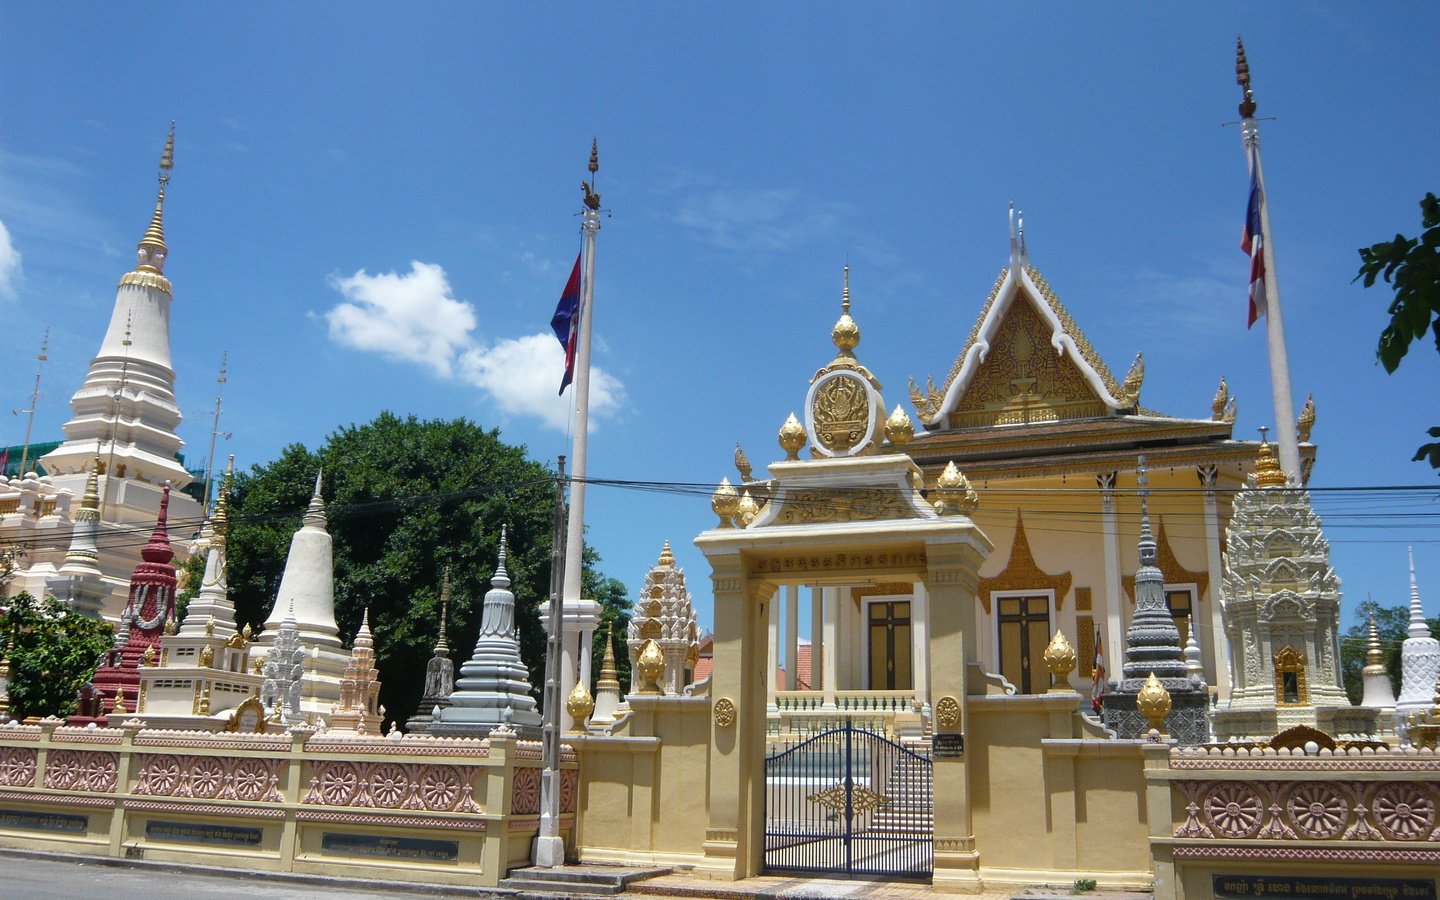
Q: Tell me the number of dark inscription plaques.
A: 5